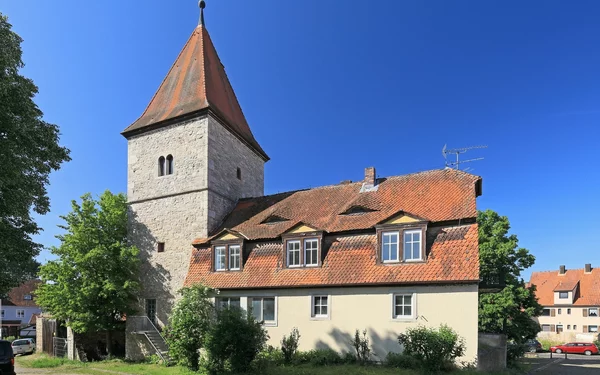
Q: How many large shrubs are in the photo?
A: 3